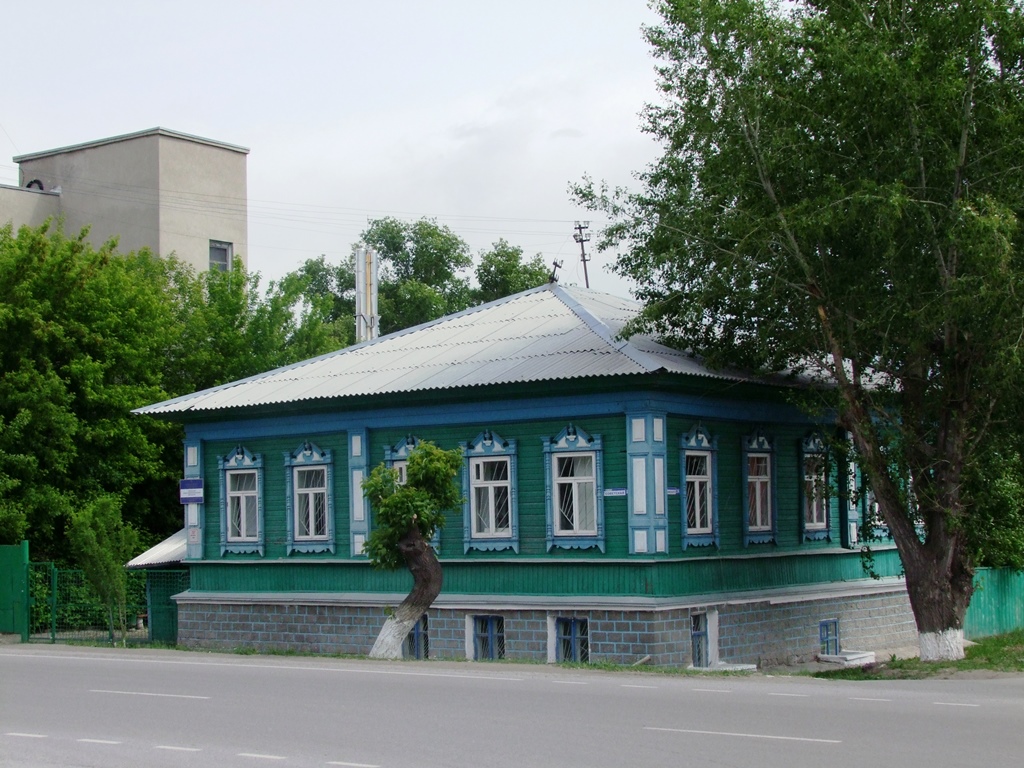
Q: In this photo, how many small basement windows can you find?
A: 5